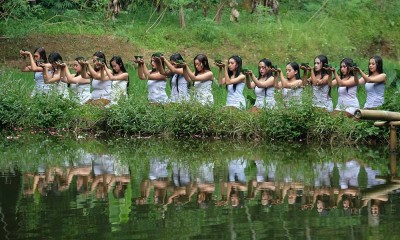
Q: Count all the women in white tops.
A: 14